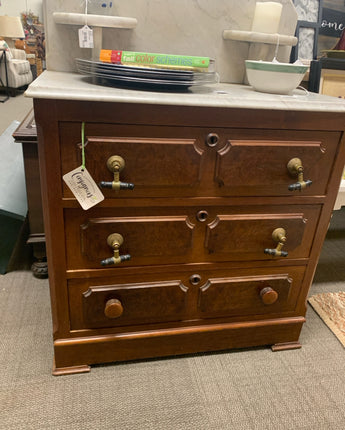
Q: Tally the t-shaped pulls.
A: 4